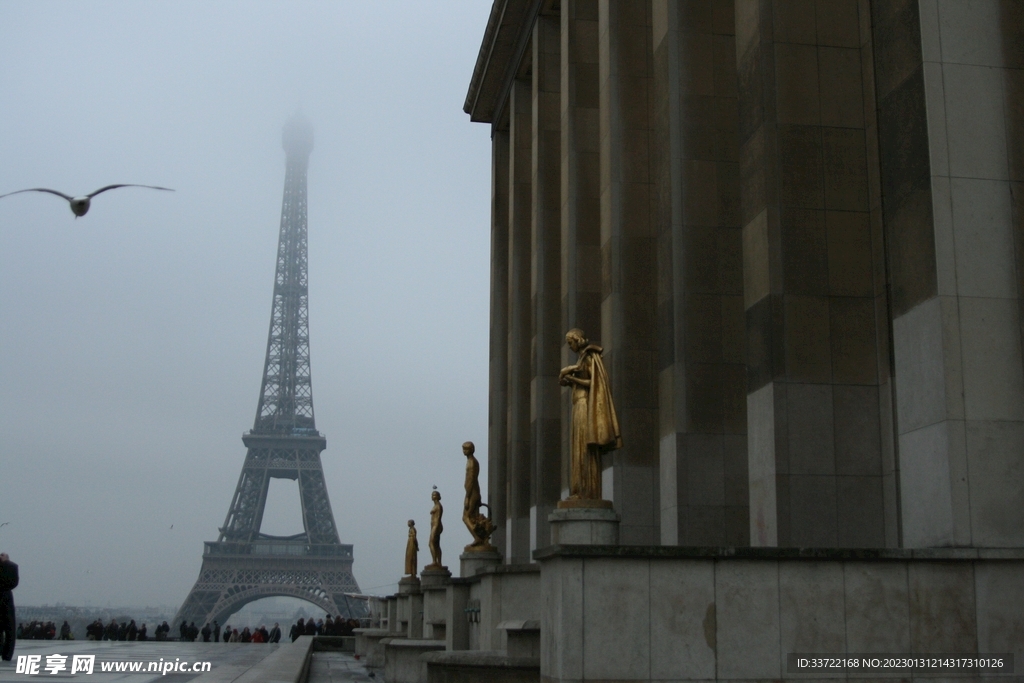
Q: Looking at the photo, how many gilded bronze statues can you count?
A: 4